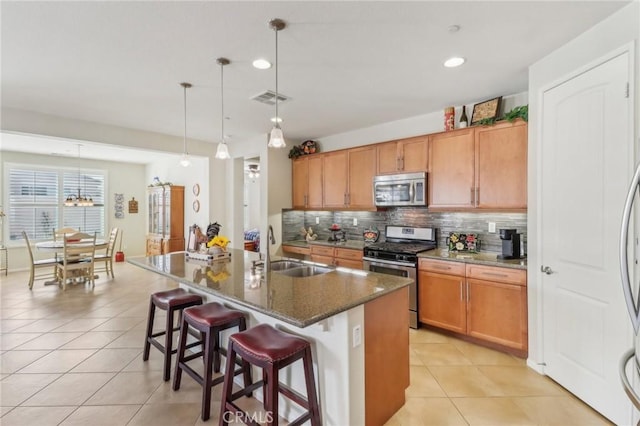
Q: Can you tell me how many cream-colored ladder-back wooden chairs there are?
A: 4